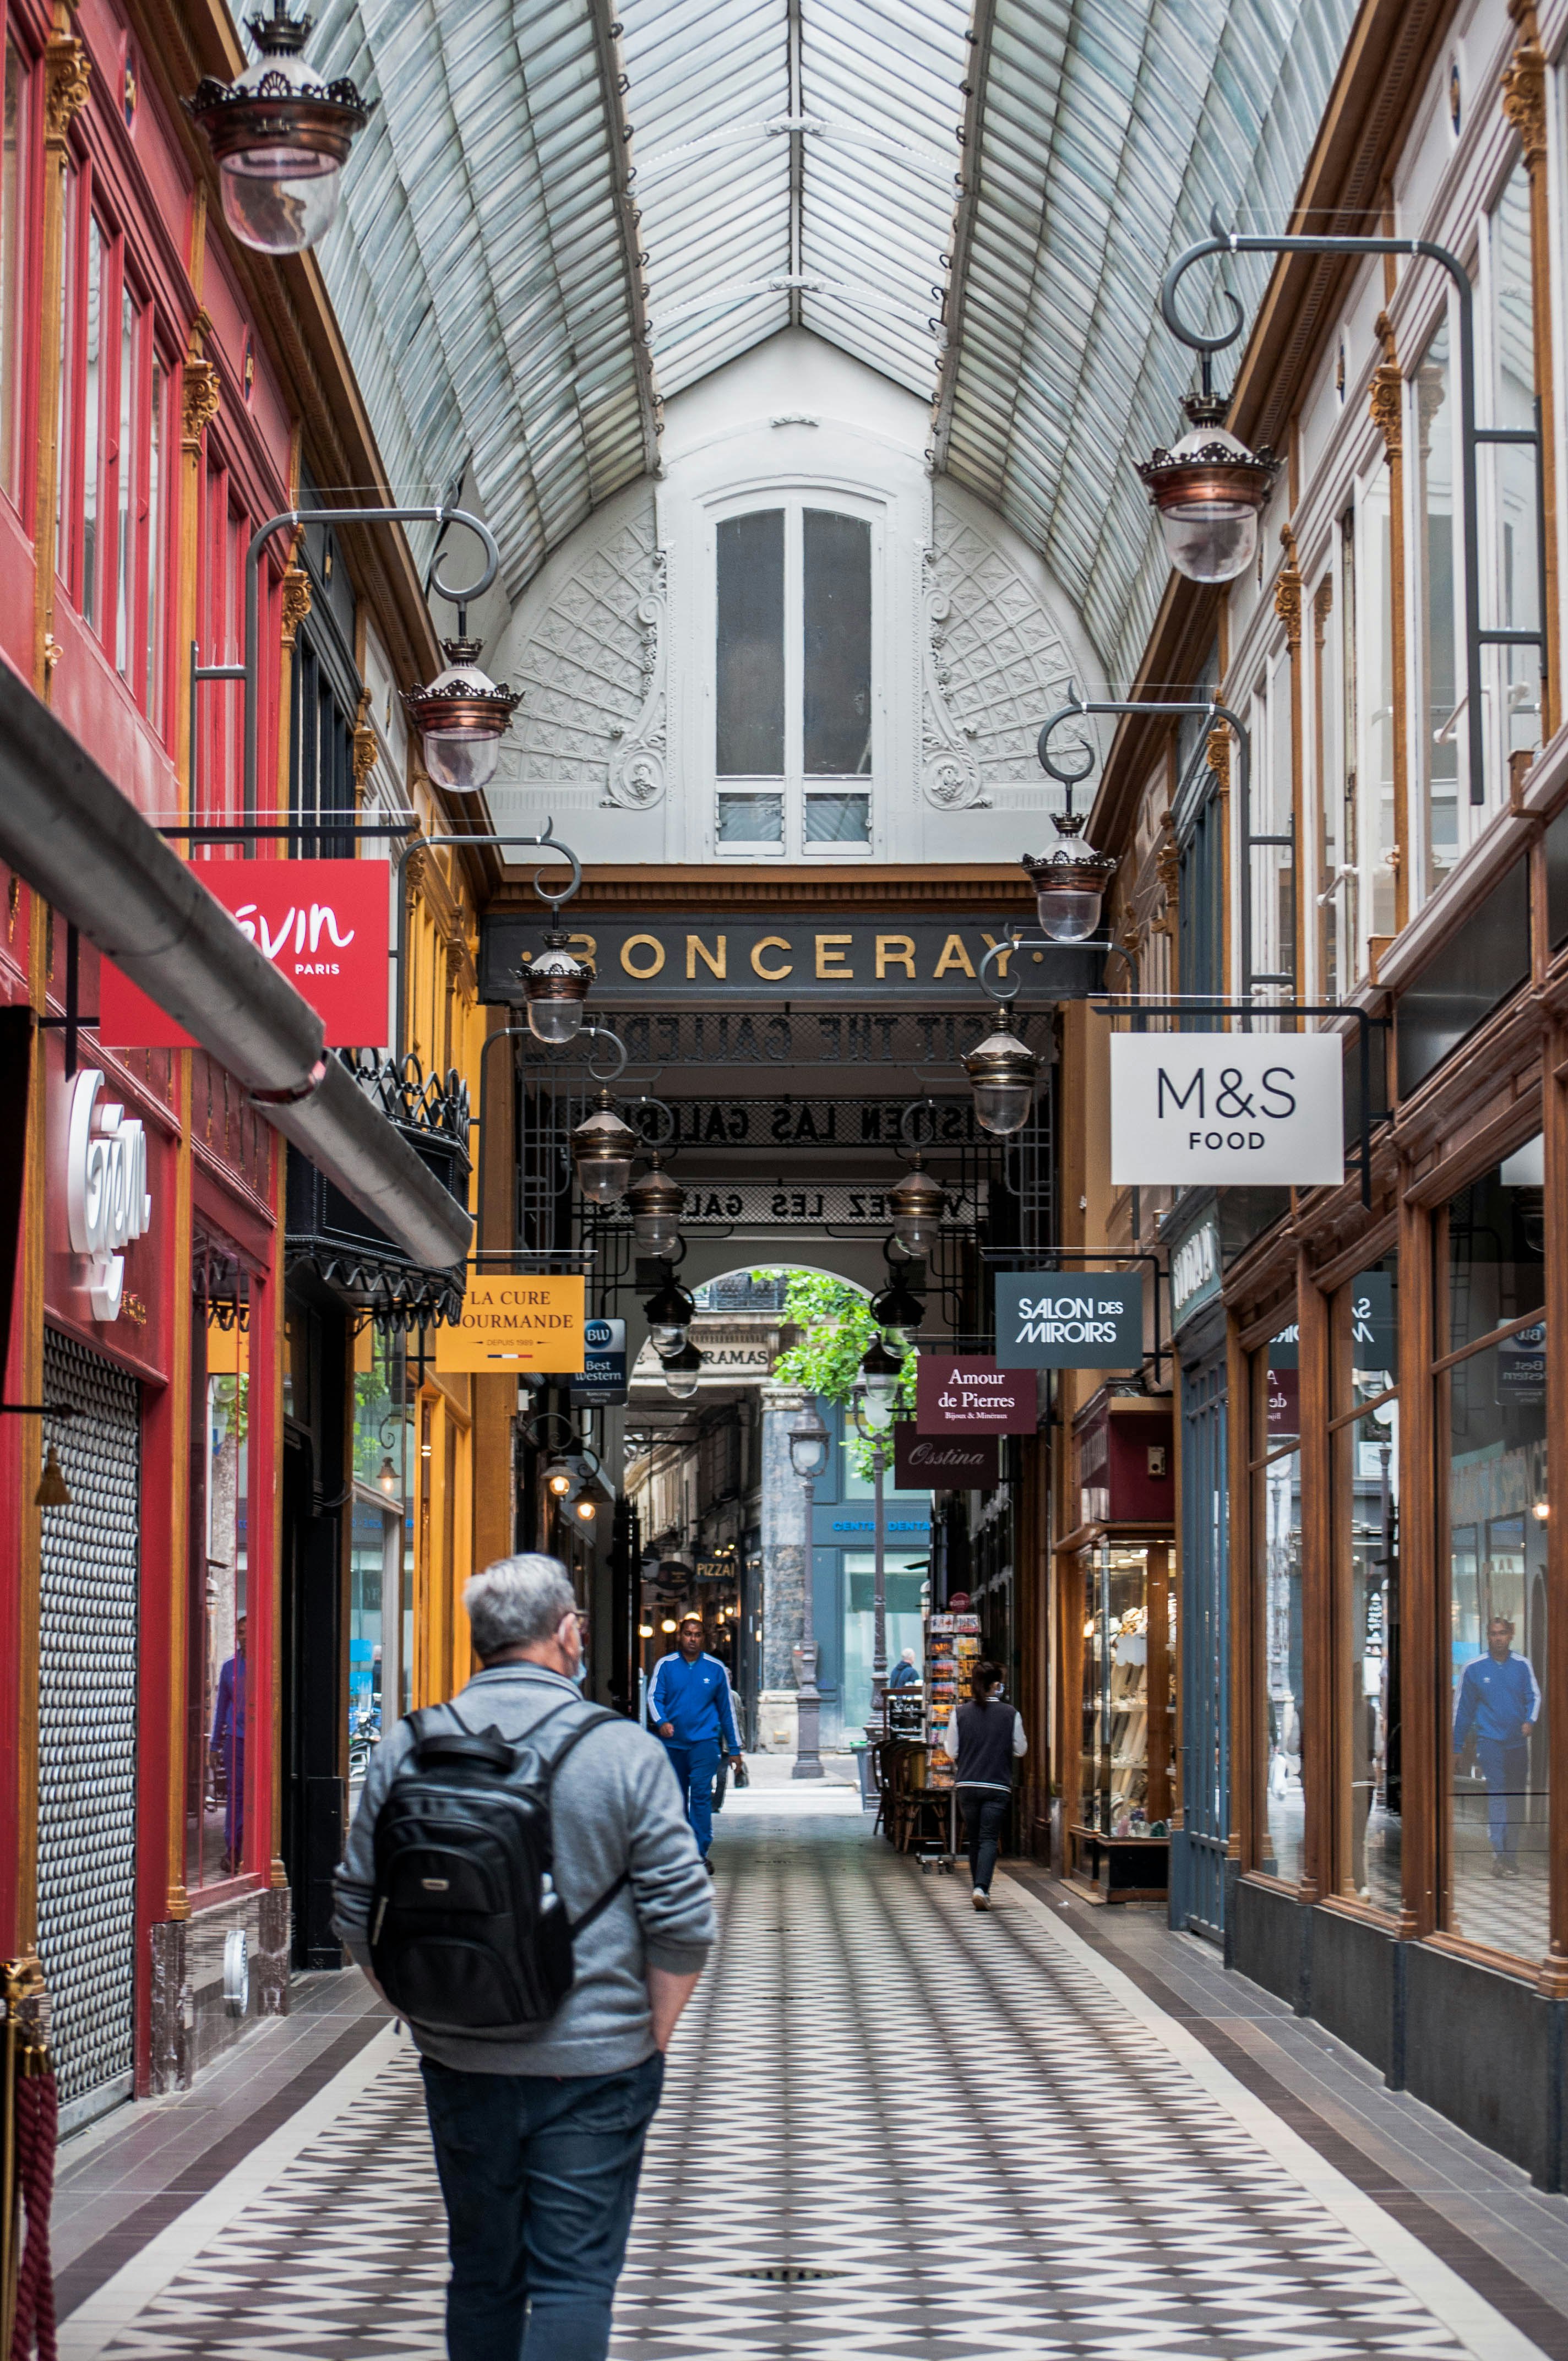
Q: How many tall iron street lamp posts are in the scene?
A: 2